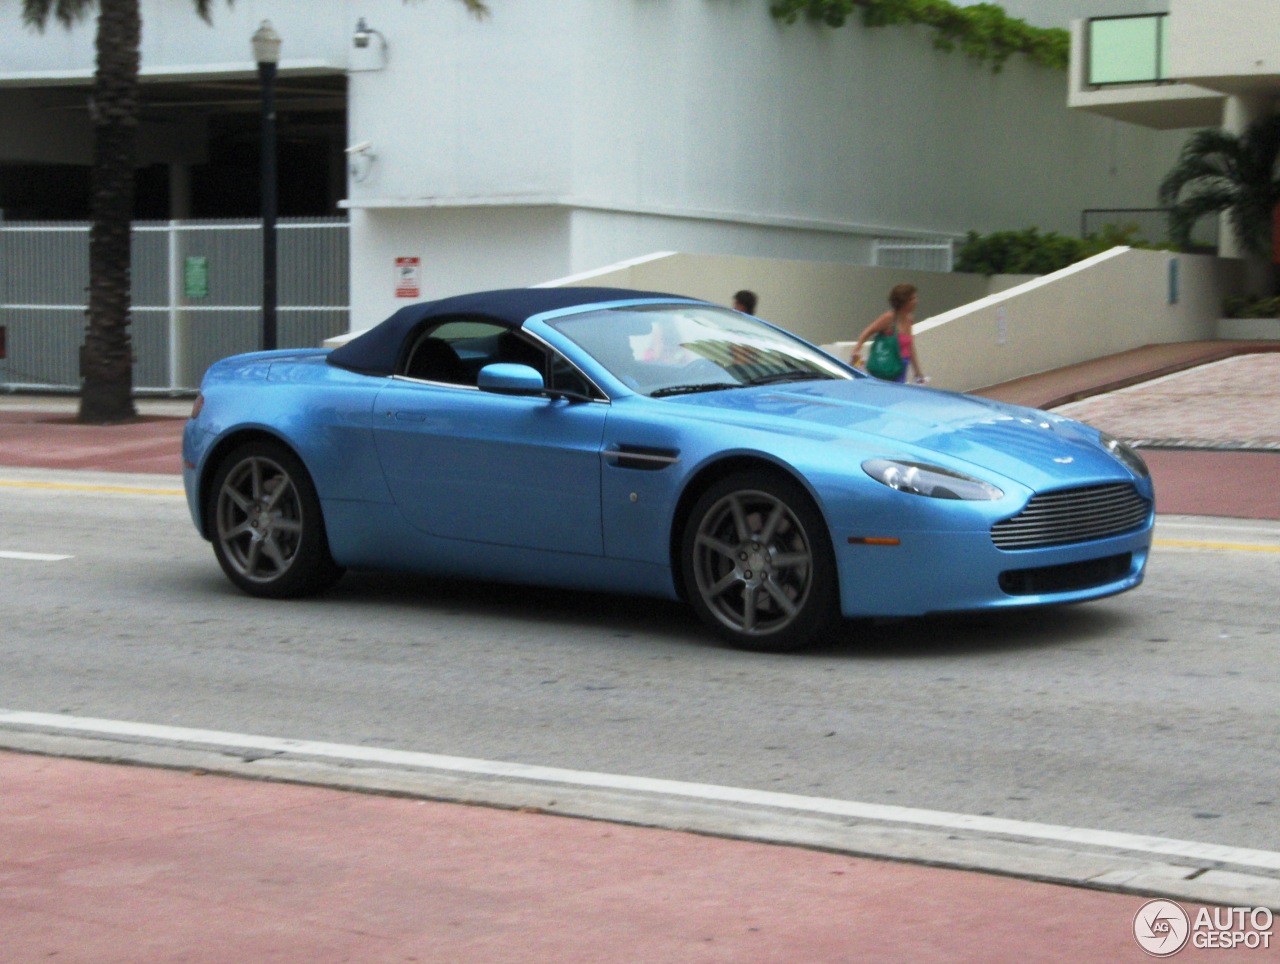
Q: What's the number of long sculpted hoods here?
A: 1